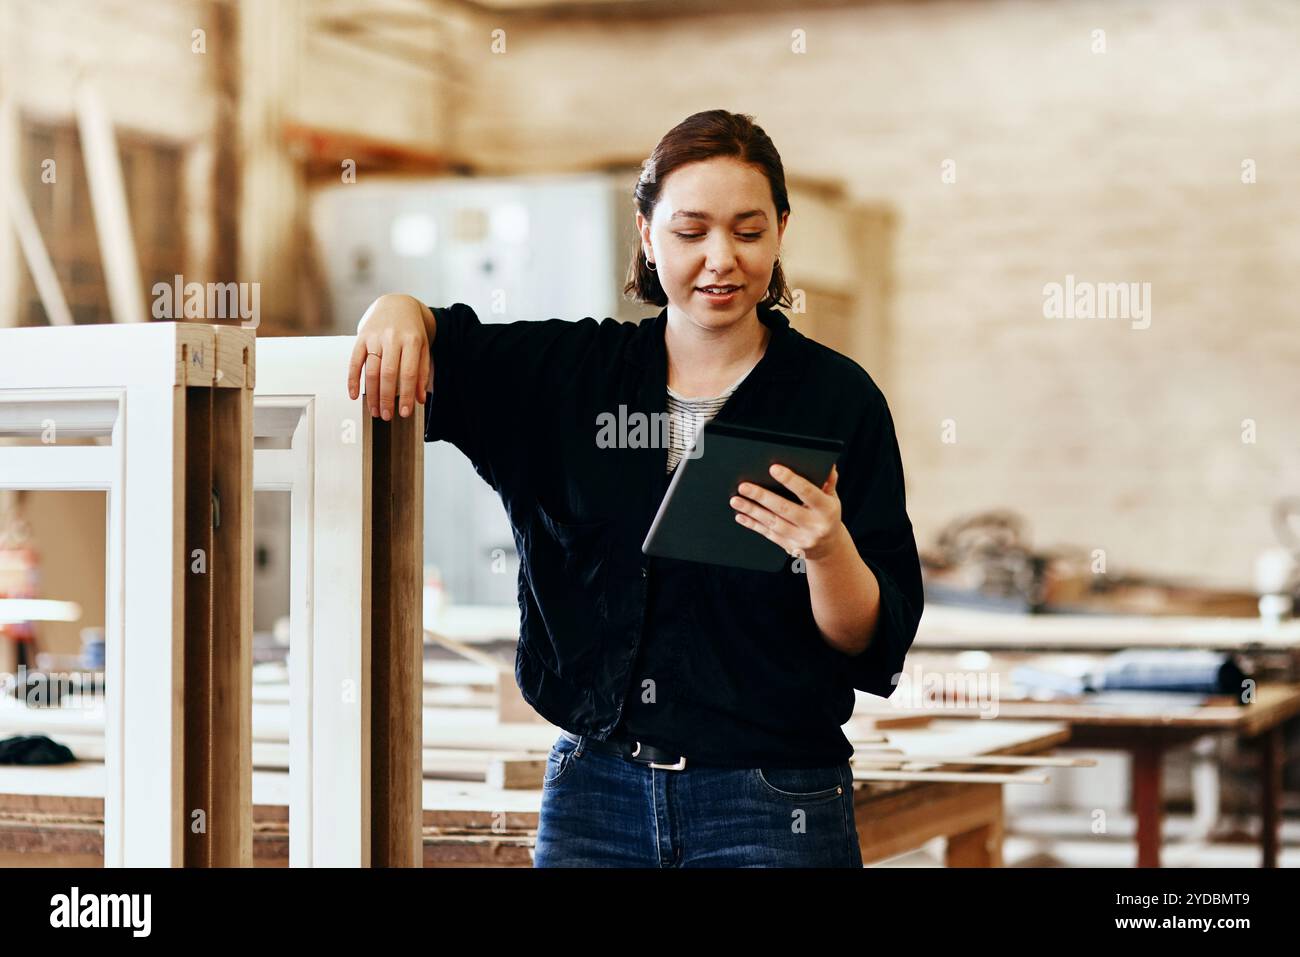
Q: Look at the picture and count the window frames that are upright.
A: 2